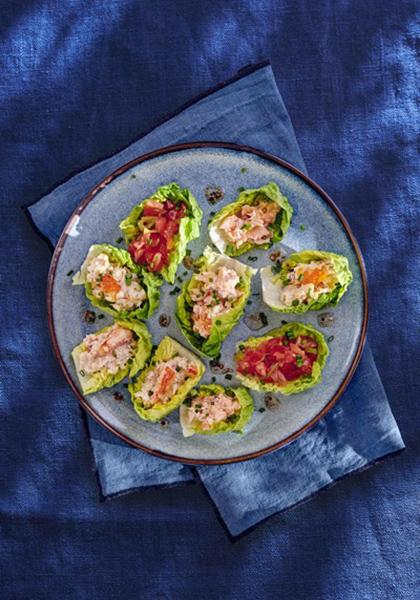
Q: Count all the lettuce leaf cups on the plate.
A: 9